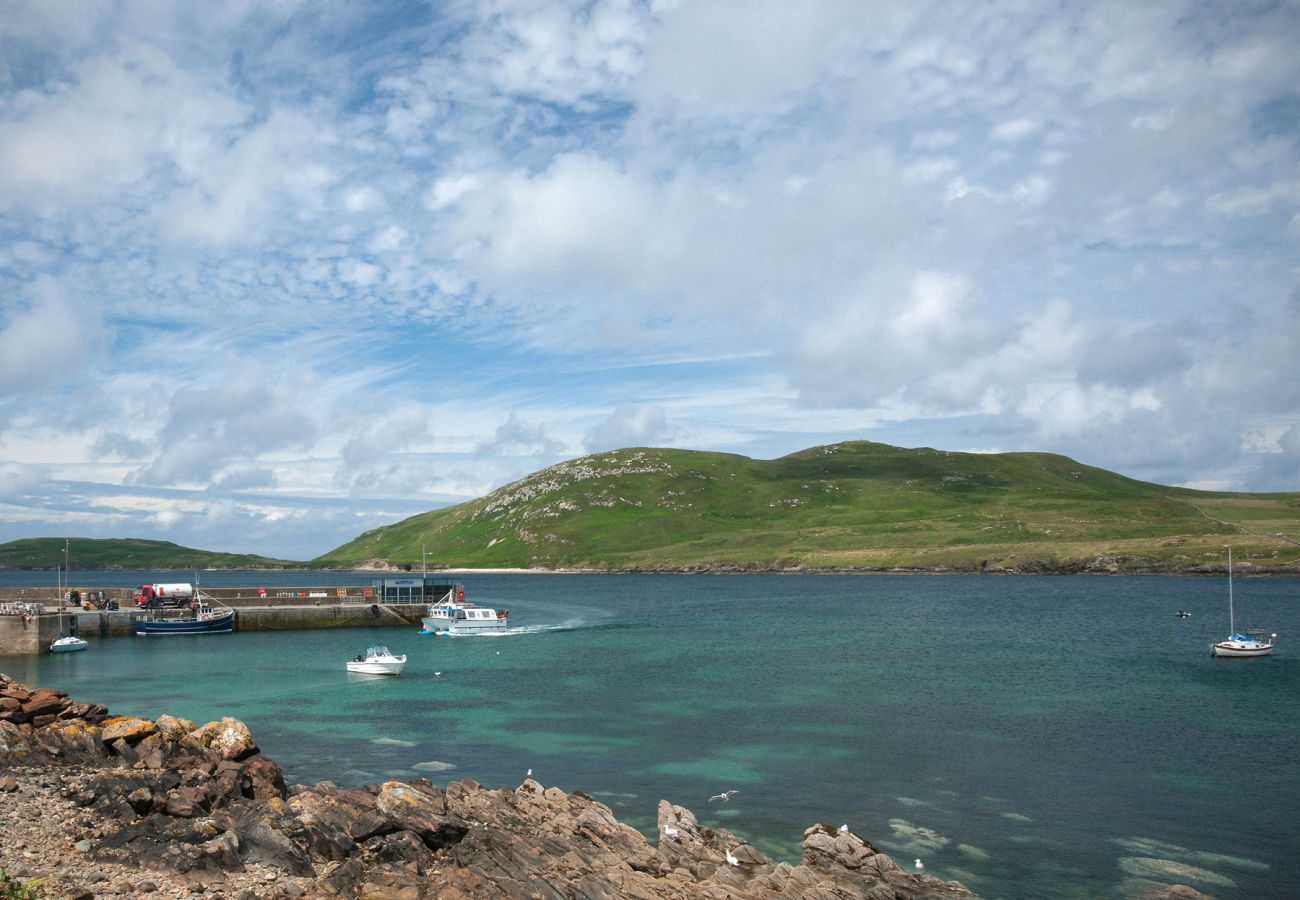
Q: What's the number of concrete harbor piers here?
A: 1